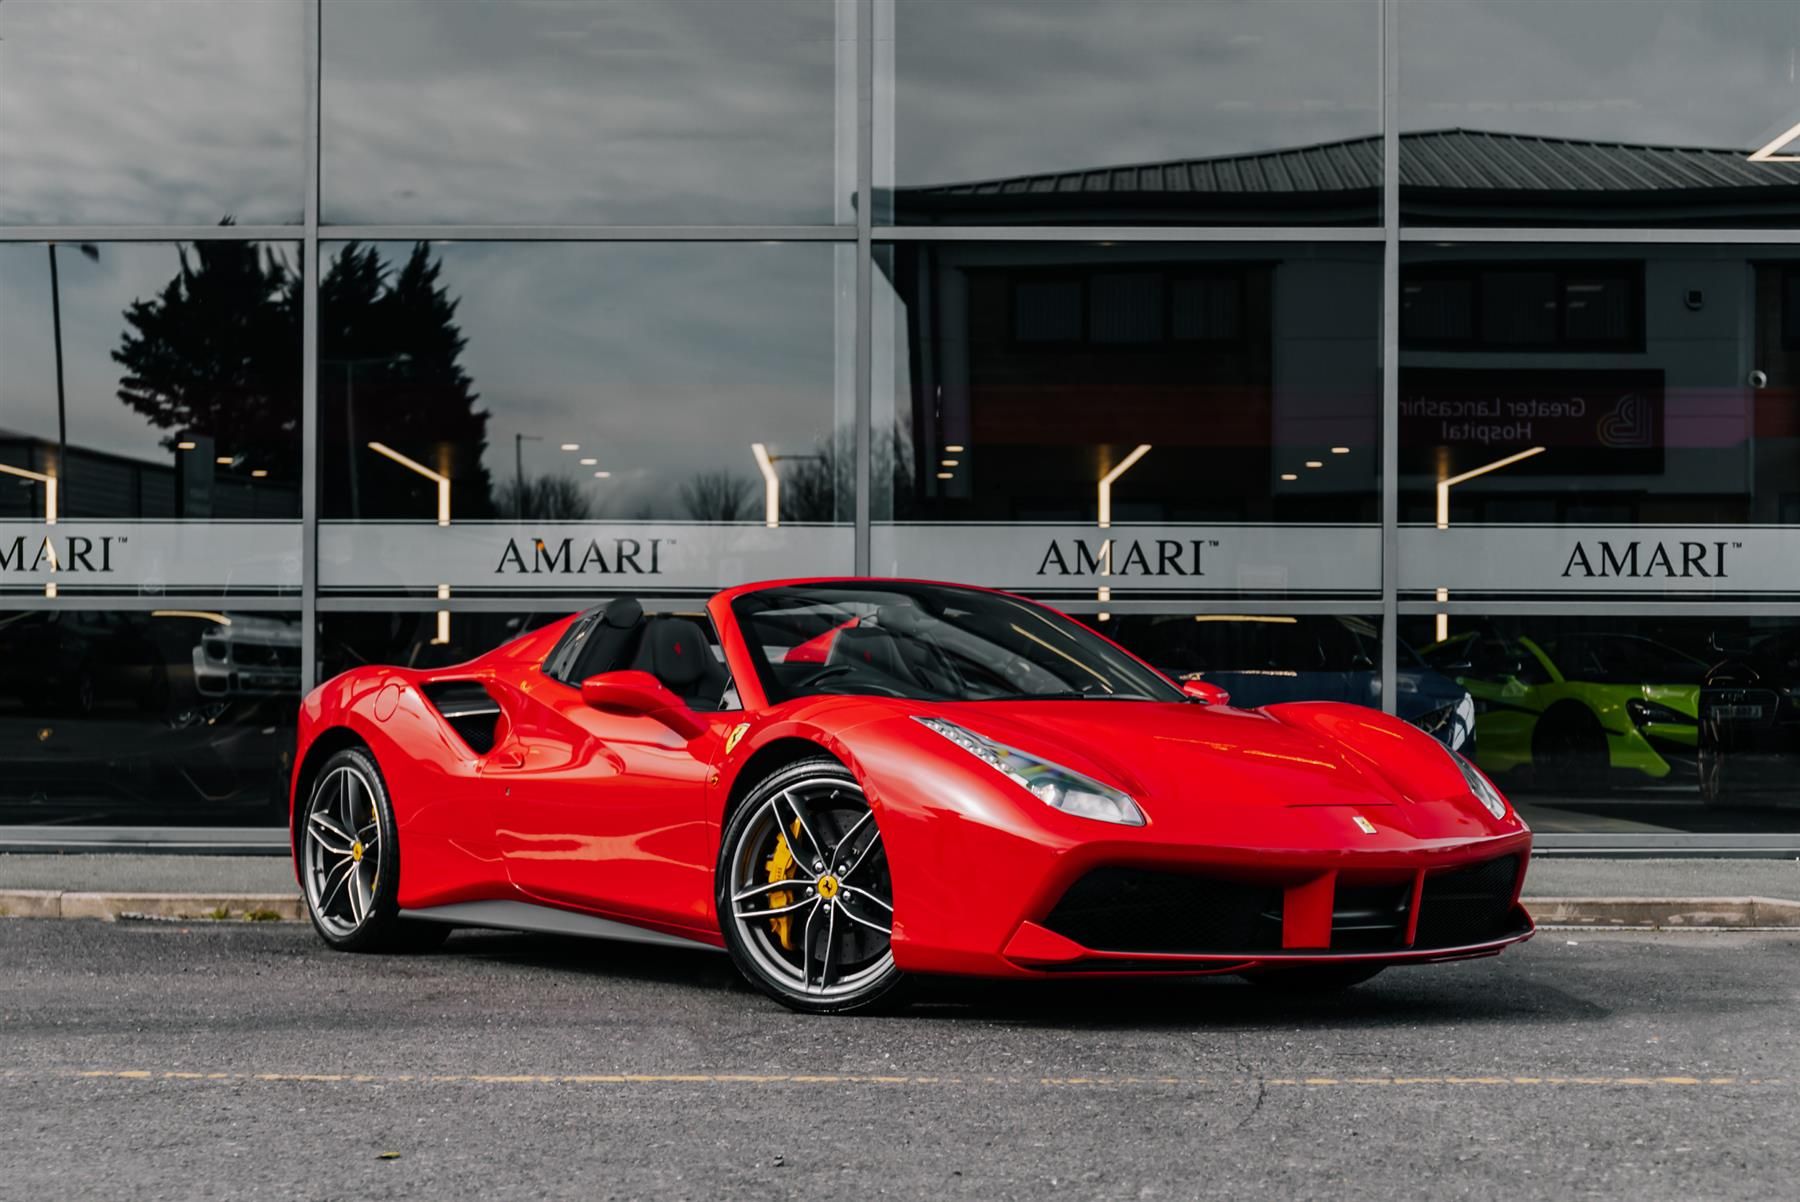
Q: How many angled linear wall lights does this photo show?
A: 5